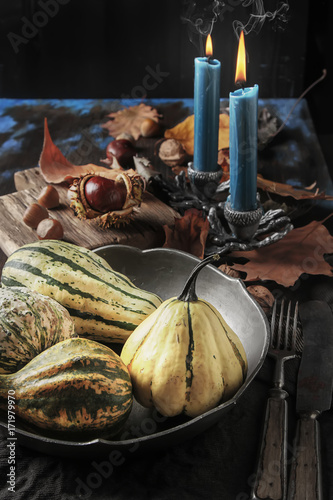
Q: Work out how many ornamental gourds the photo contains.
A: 4